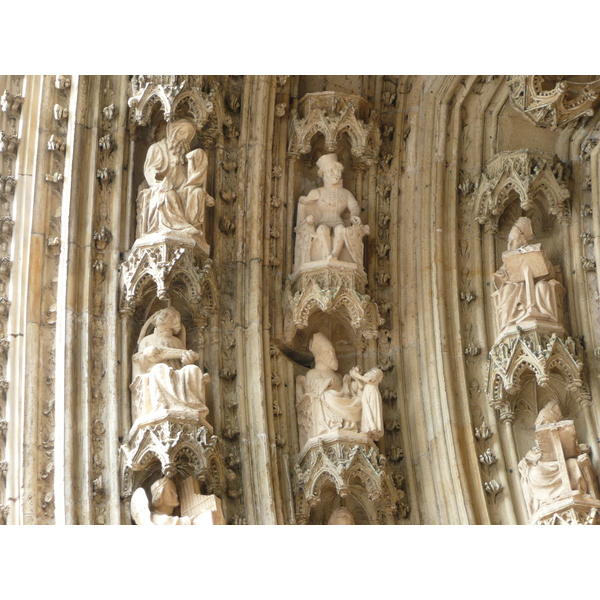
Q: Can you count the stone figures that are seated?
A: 6